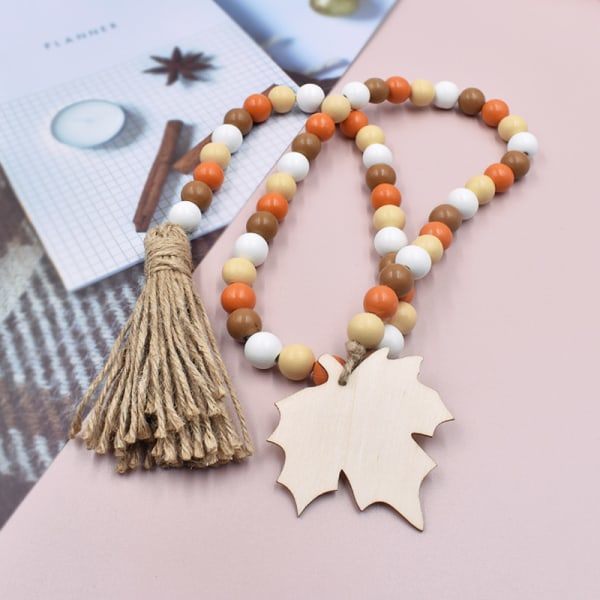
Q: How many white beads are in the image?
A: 14